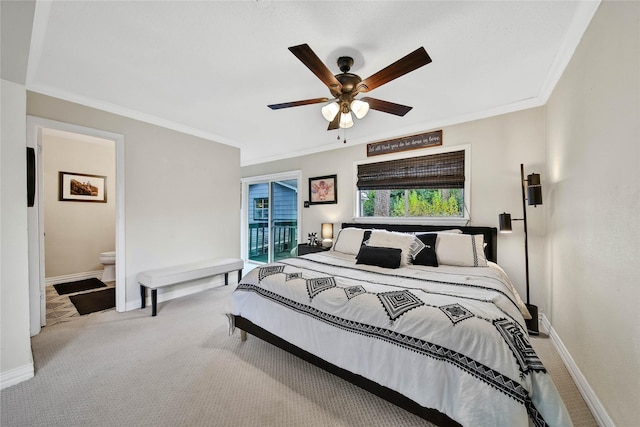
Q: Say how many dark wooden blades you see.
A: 5